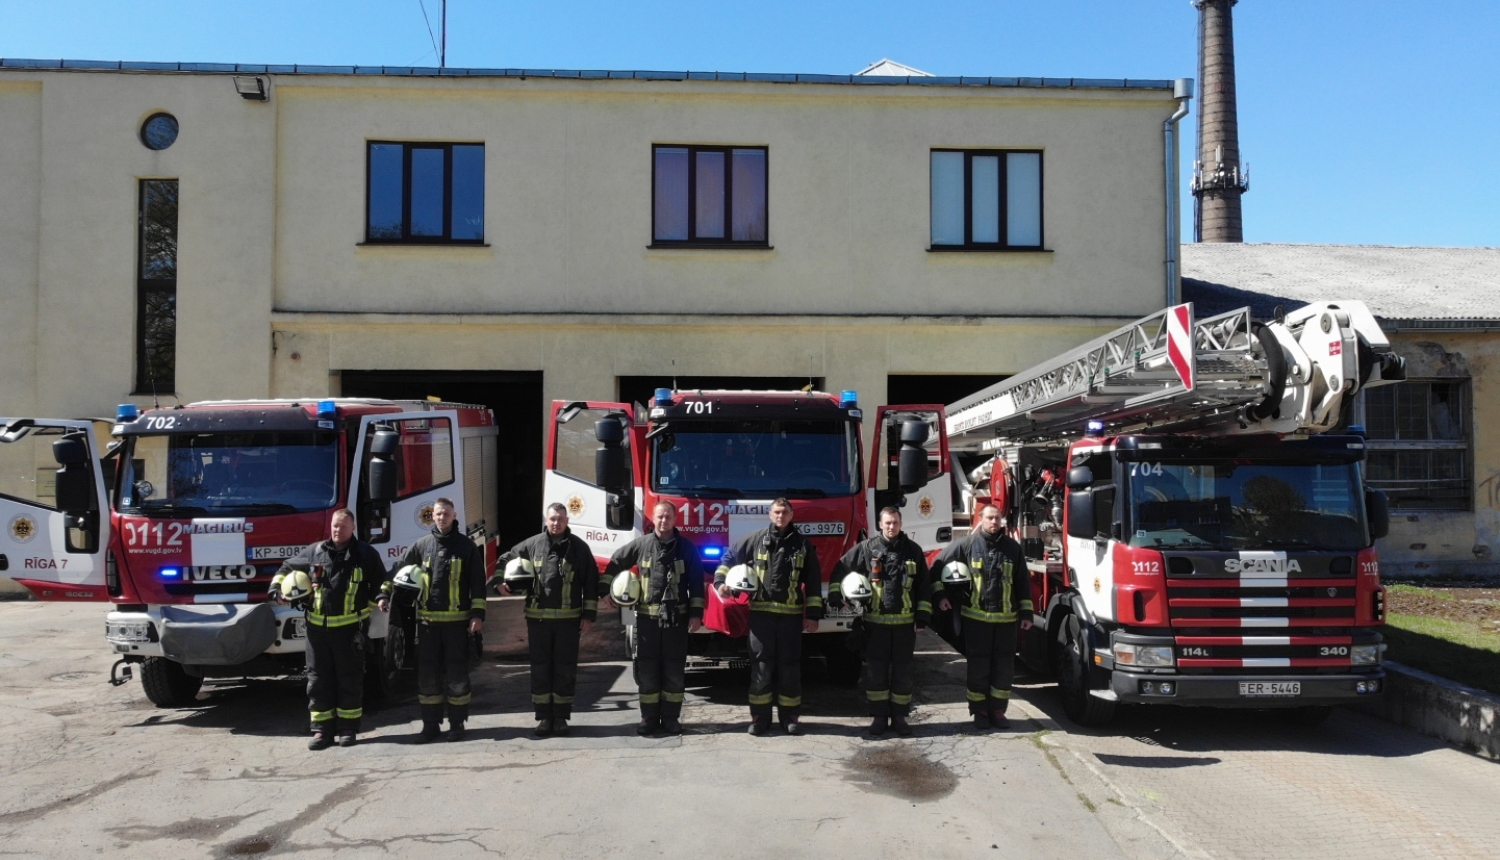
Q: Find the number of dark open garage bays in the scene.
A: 3